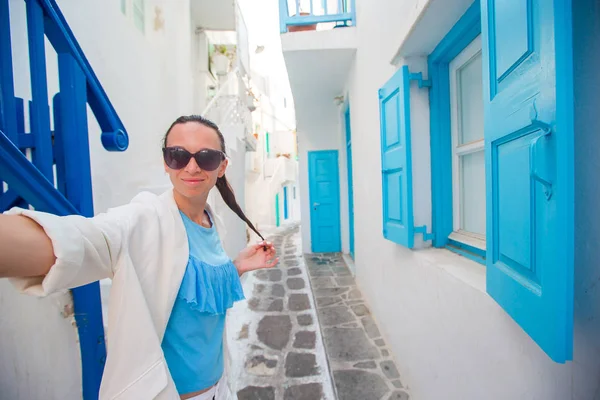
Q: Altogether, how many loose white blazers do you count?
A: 1